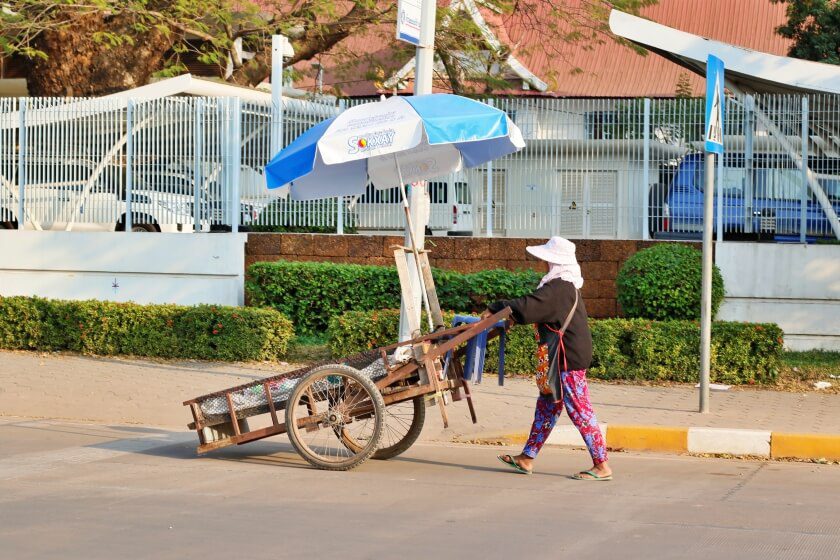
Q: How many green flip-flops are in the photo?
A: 2